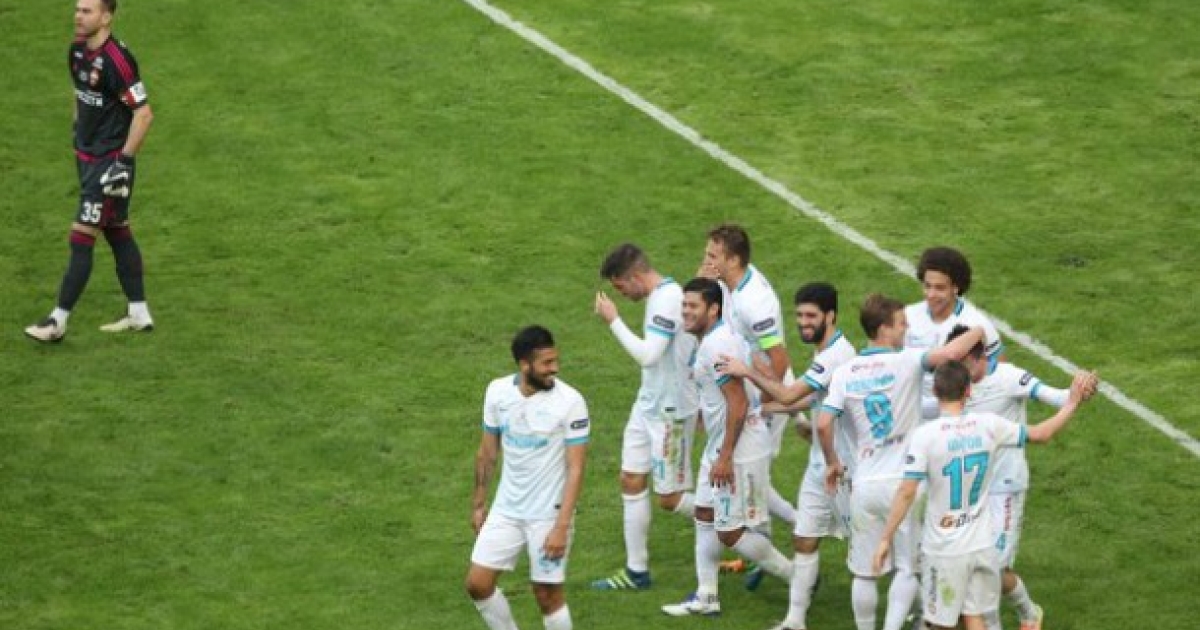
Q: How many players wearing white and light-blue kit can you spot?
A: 9